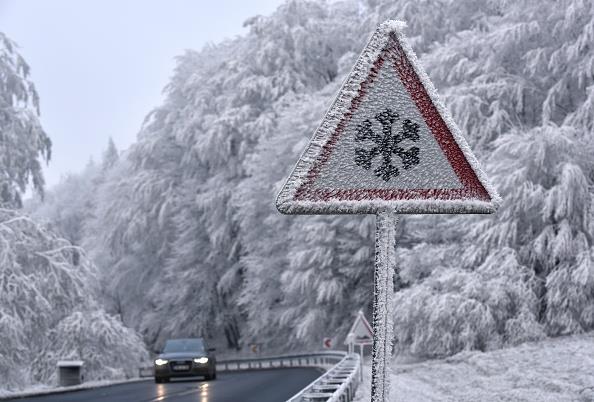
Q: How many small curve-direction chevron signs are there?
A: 2